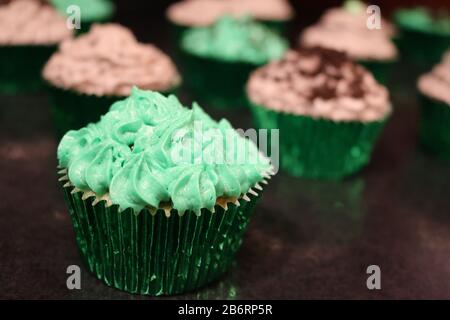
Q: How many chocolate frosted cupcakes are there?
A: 6